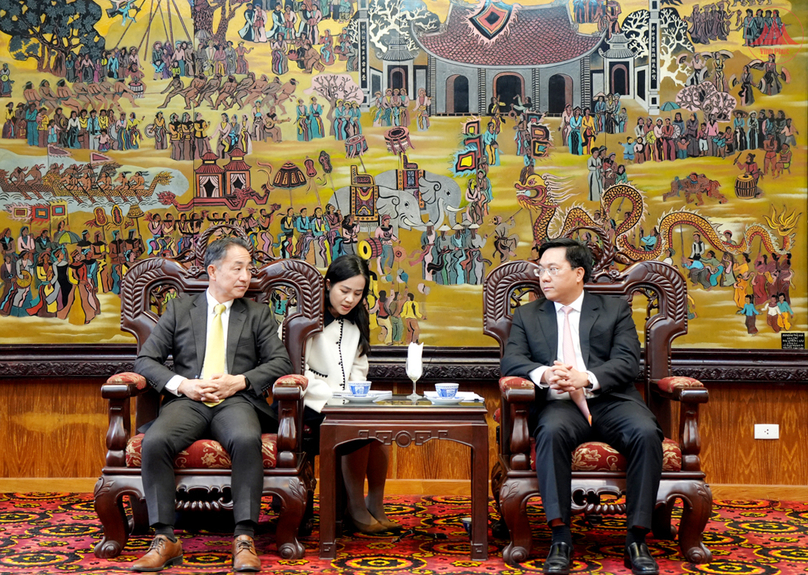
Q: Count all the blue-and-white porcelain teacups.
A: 2